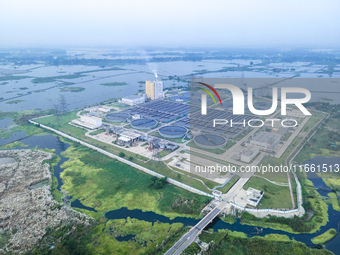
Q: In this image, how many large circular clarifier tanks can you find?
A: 4